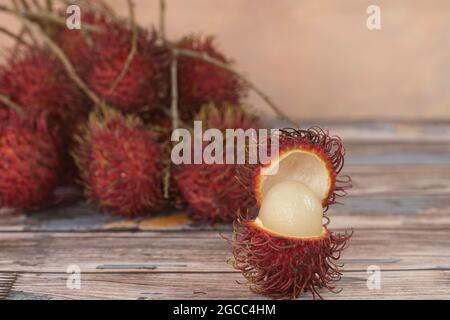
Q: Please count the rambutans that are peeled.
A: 1